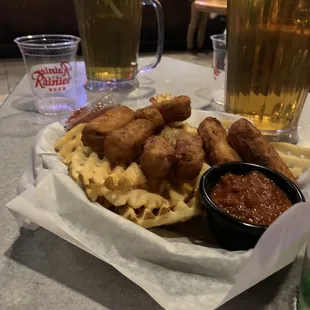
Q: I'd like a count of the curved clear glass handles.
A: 1